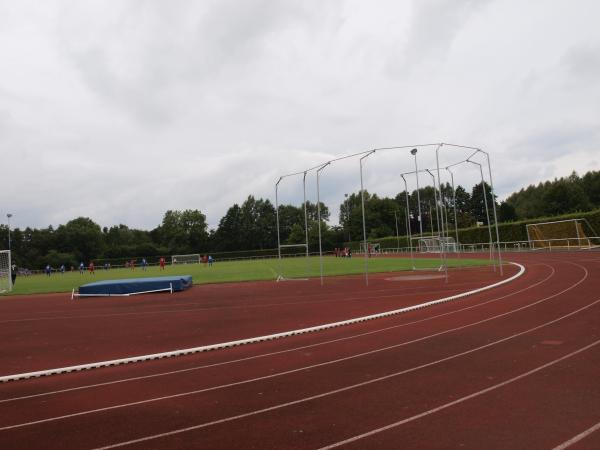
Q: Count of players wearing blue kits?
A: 6